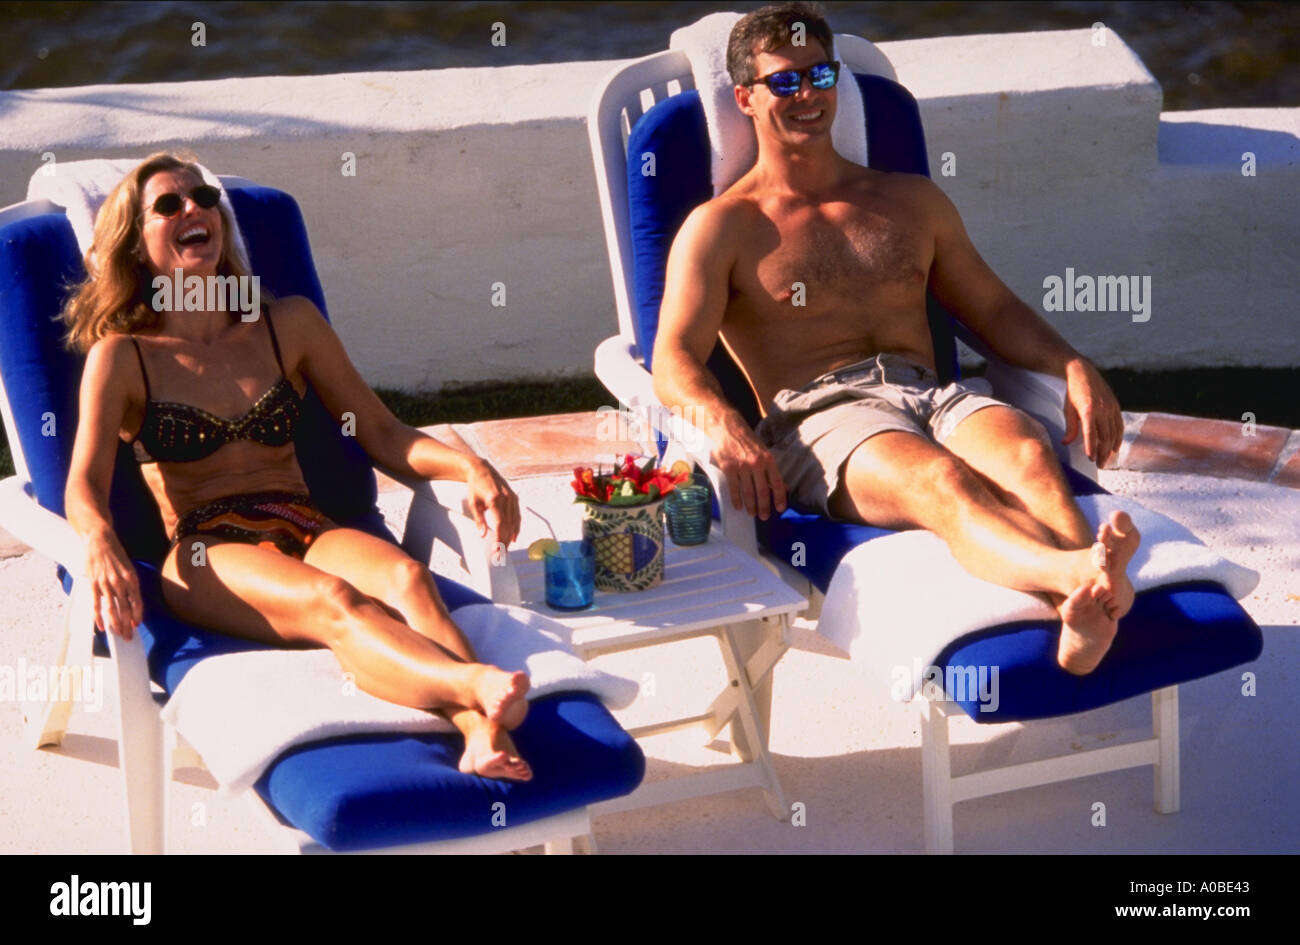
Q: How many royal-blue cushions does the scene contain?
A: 2